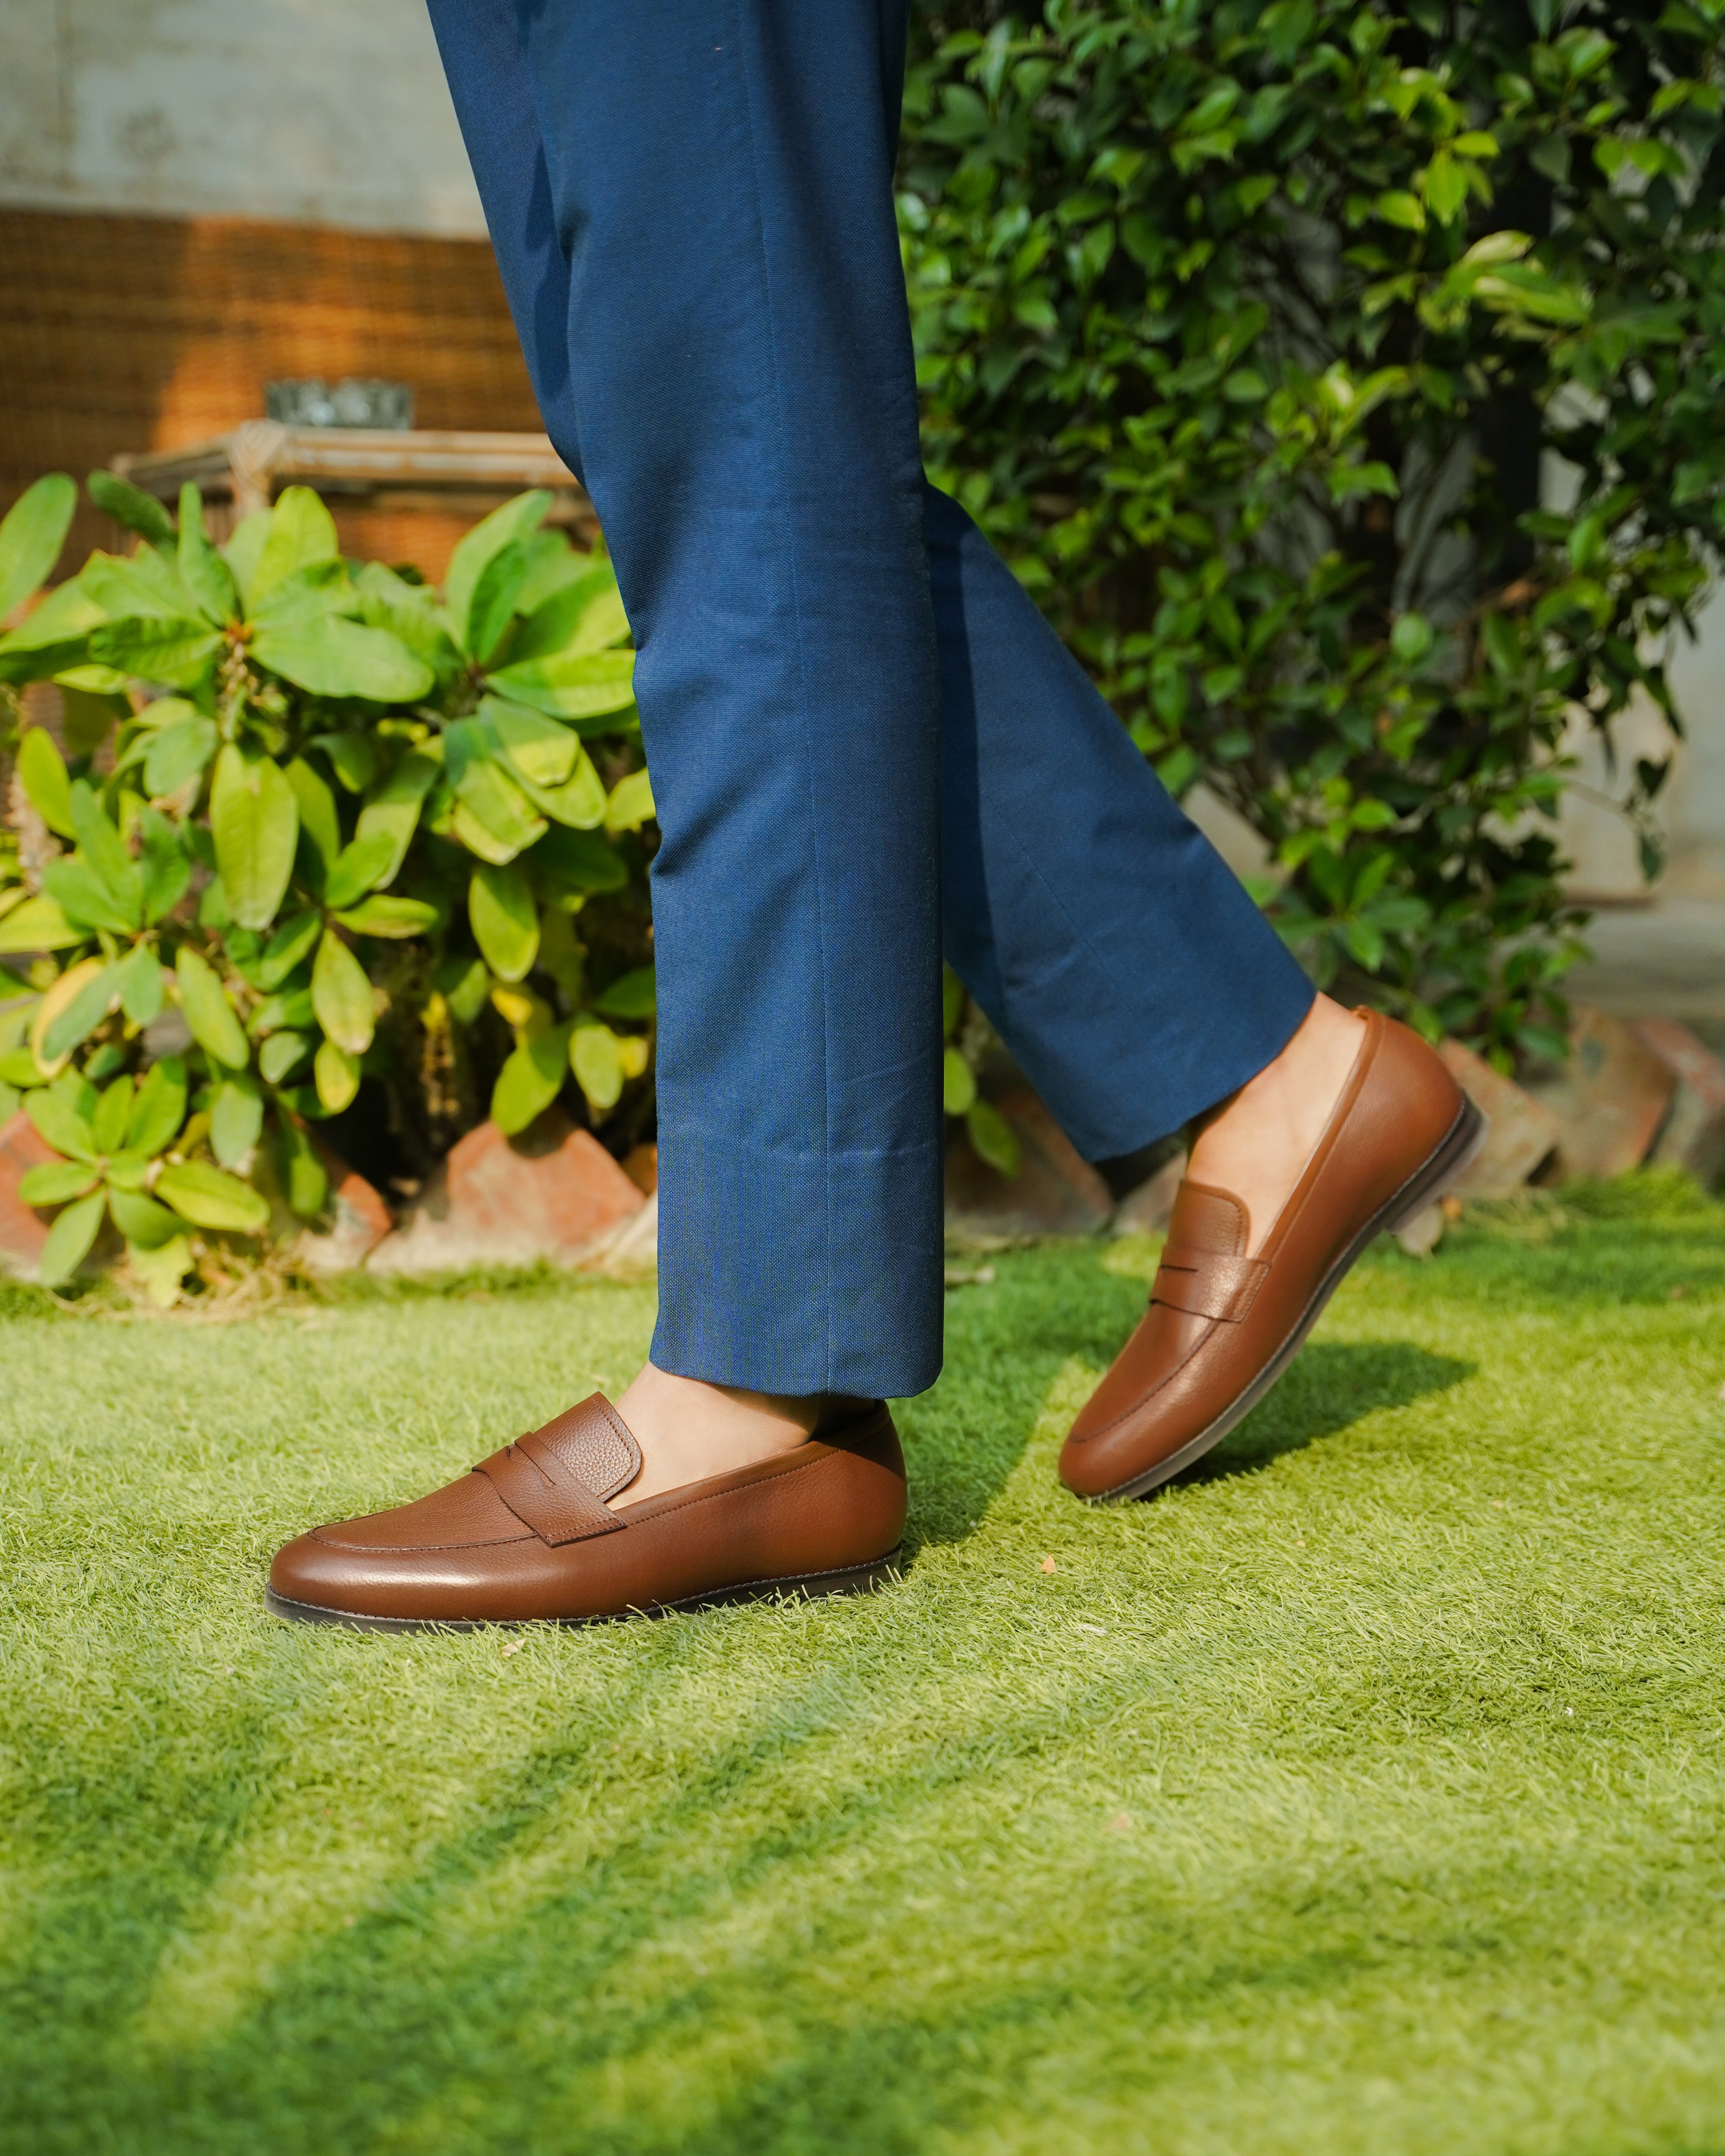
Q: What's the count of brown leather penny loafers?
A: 2